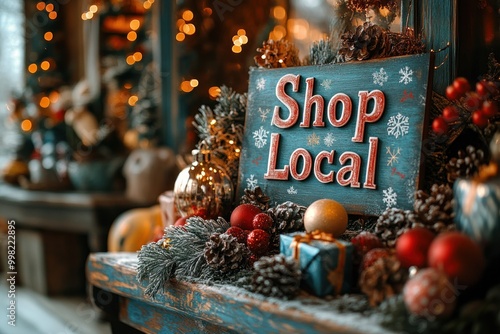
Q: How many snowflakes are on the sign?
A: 13